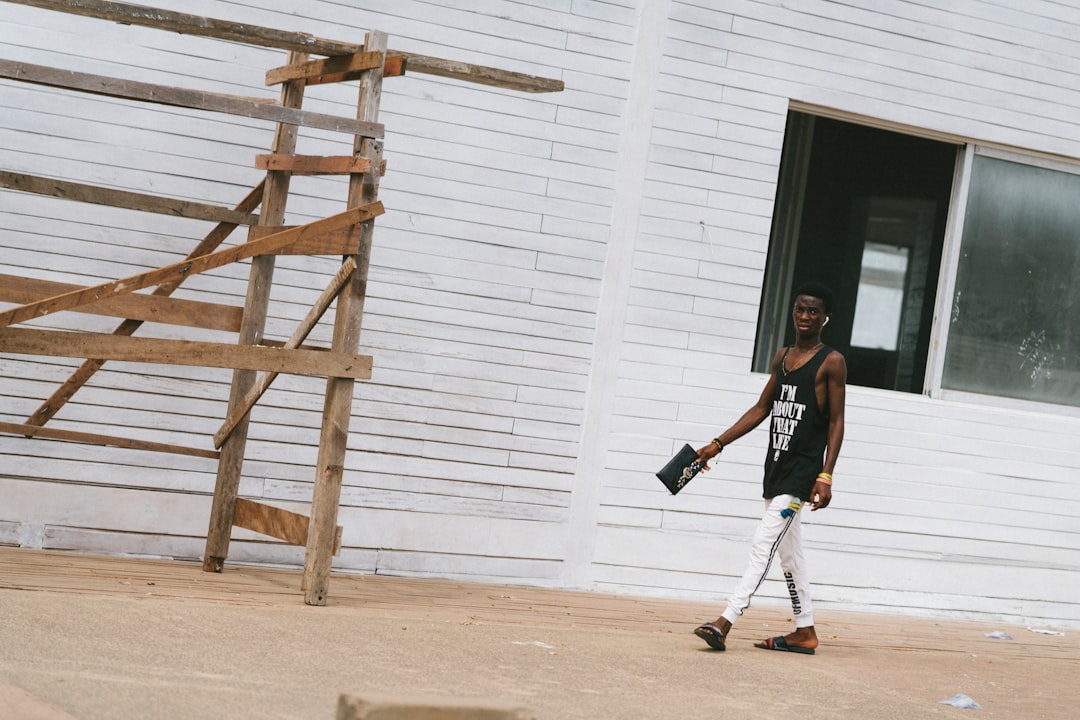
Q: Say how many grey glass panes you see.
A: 1